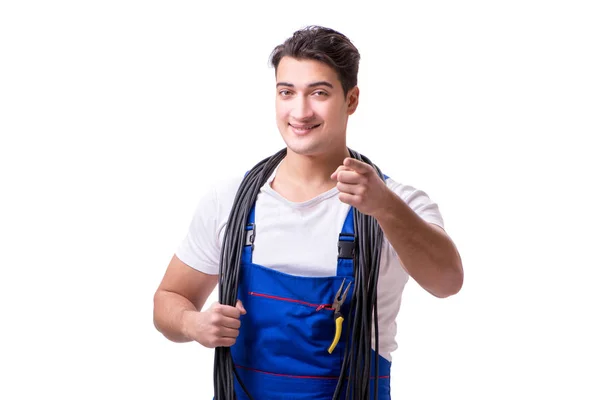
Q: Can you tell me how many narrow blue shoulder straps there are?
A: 2